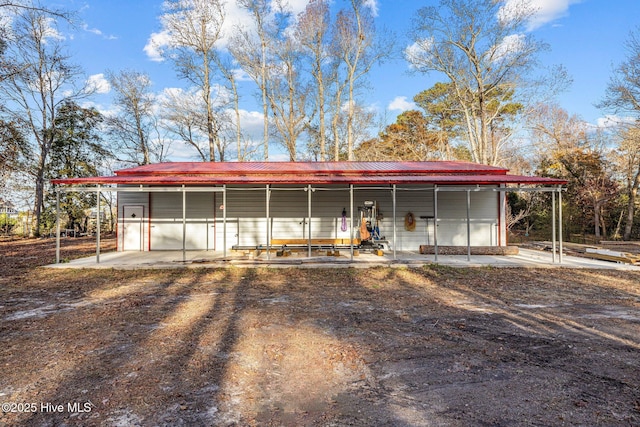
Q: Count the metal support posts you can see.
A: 12